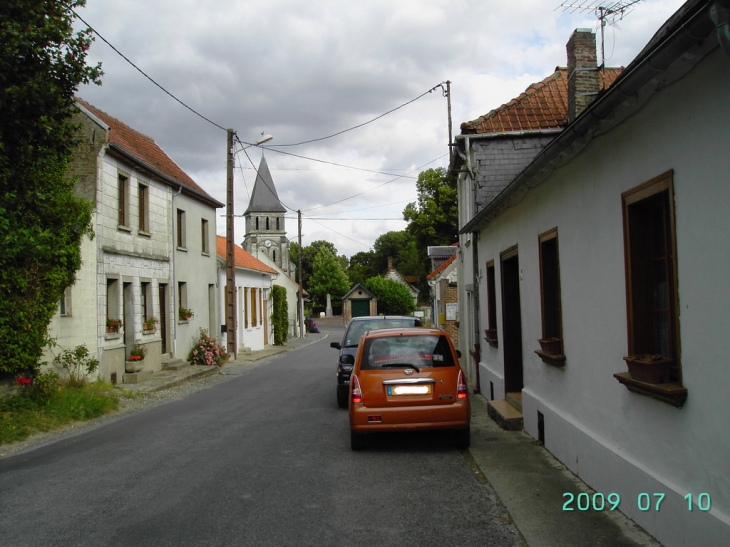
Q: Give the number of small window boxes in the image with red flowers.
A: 3